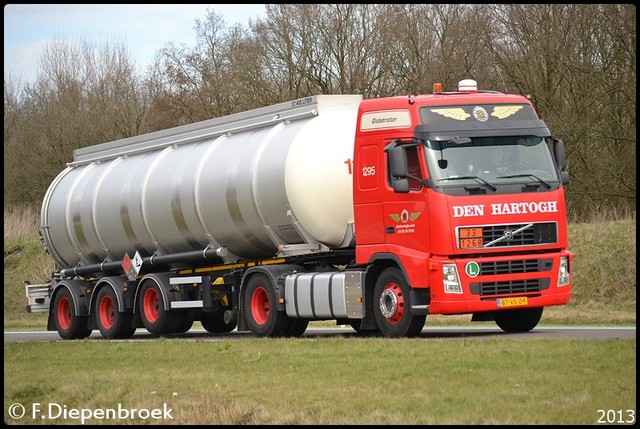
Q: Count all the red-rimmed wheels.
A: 5